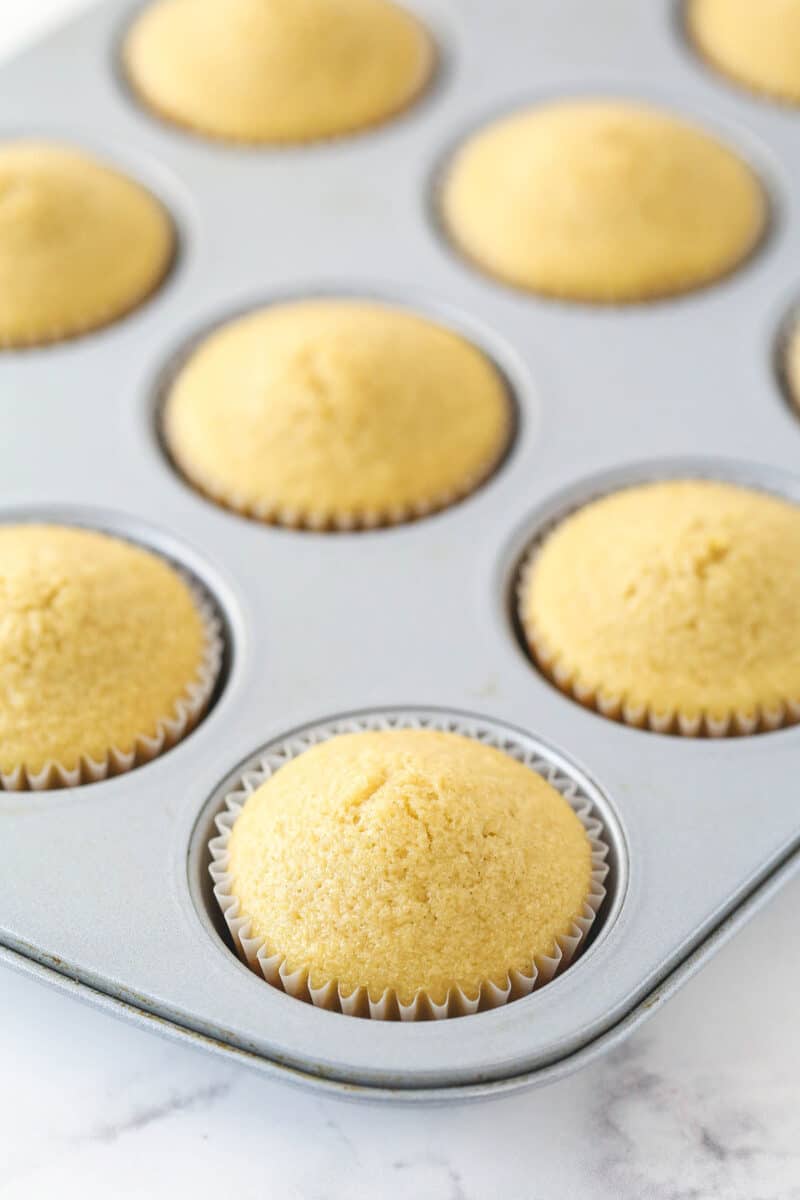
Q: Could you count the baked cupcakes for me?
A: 9